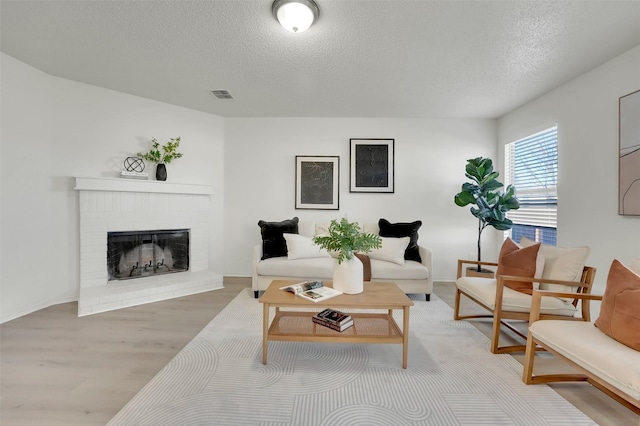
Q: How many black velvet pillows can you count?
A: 2